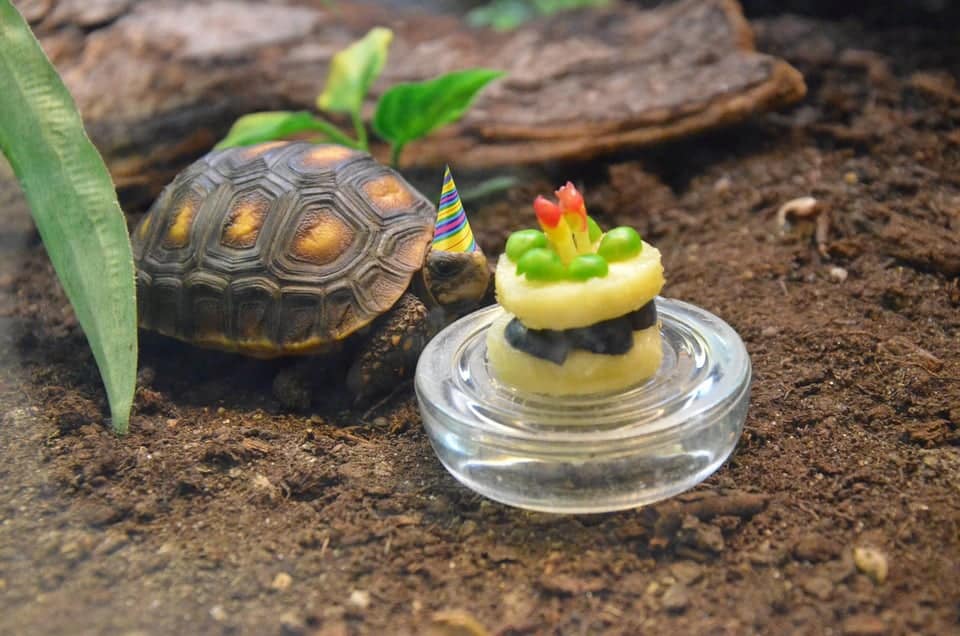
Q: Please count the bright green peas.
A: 5